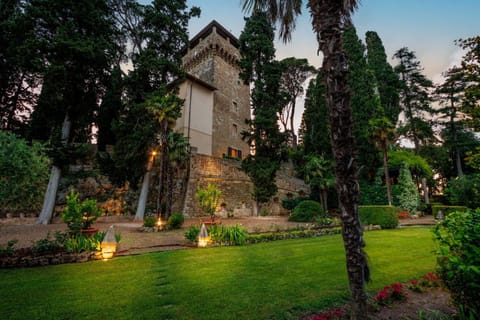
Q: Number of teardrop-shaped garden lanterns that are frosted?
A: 2